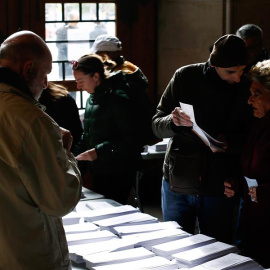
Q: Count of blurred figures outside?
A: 2